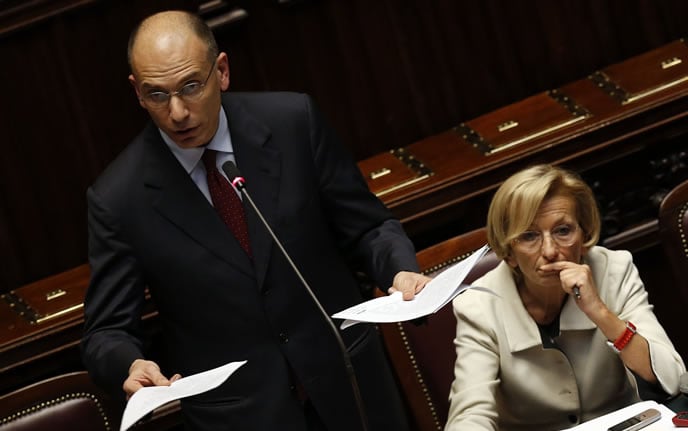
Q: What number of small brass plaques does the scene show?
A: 4